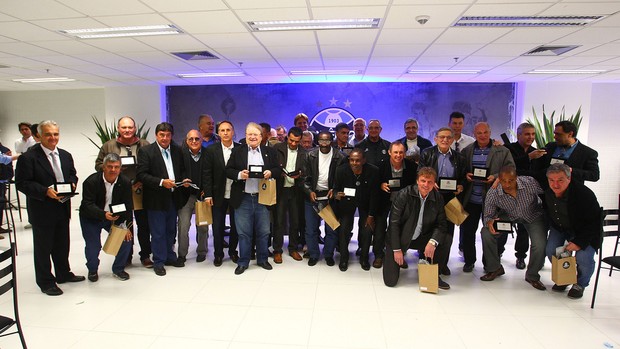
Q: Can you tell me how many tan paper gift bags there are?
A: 8